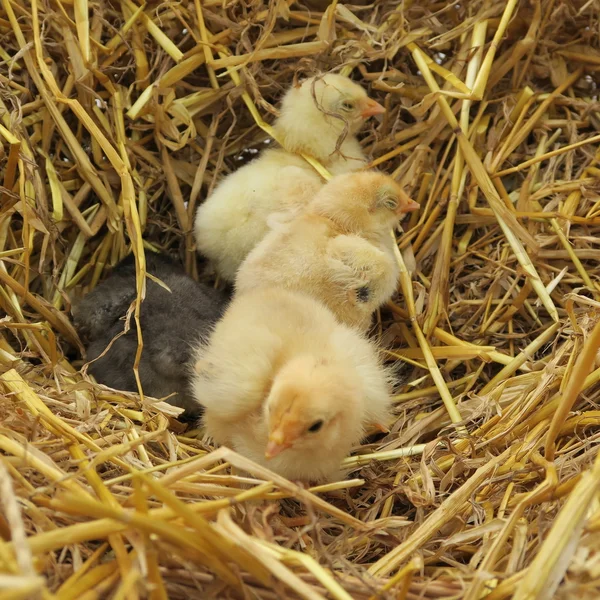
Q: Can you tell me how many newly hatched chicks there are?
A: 4